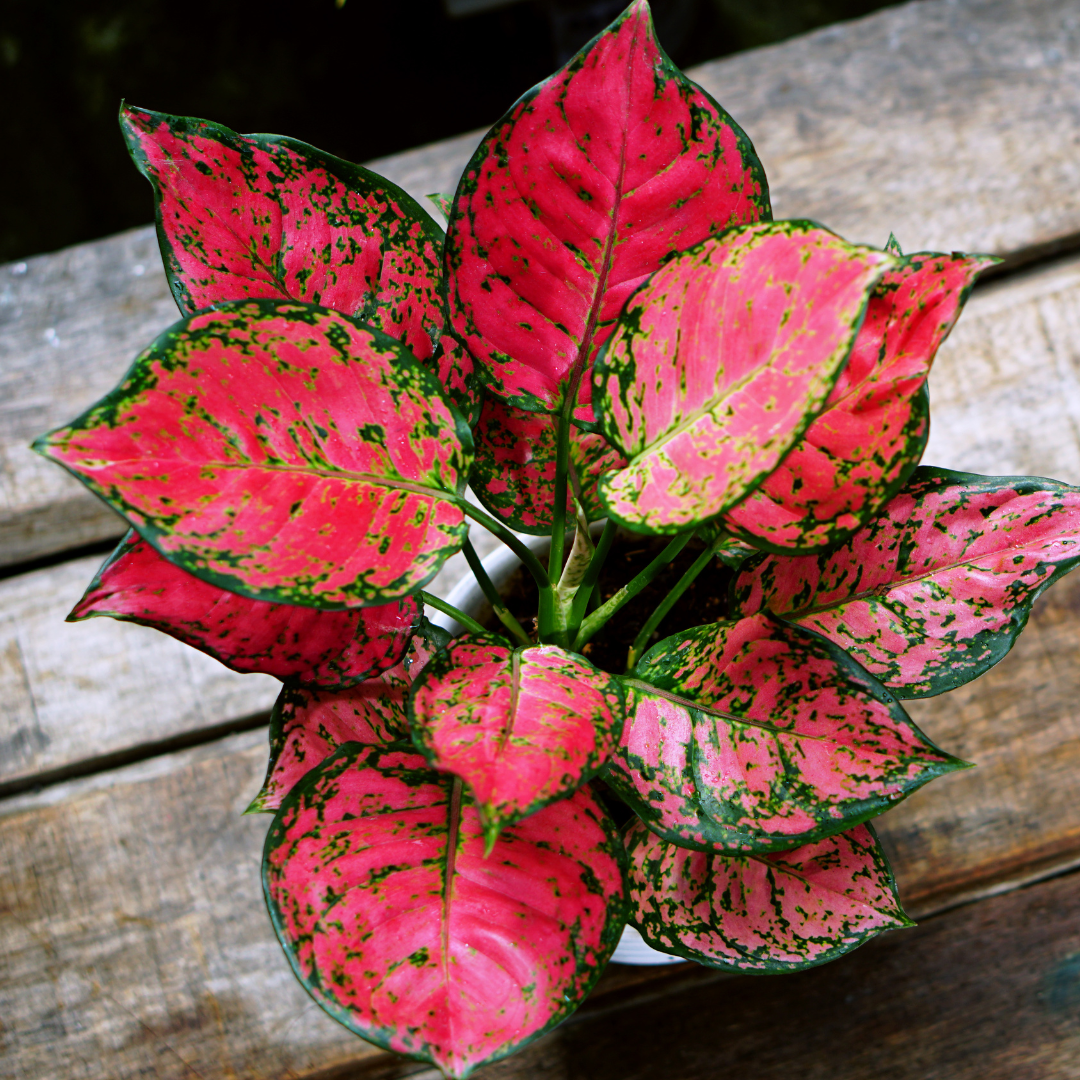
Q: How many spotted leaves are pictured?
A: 13